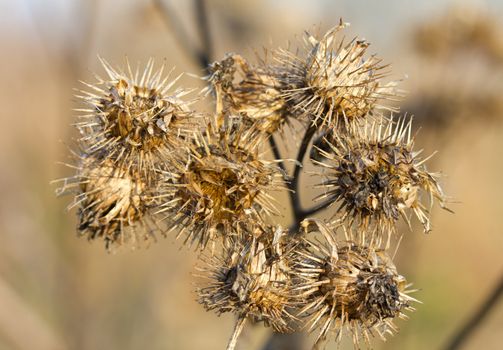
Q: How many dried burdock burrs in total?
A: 8